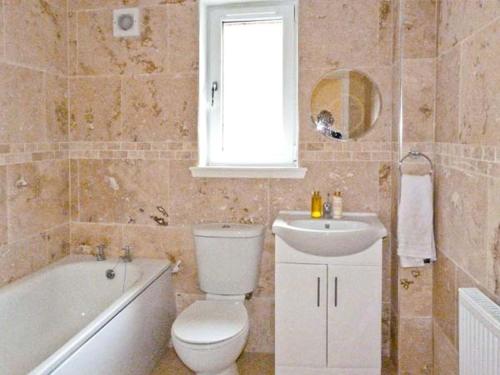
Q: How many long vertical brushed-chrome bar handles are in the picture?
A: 2